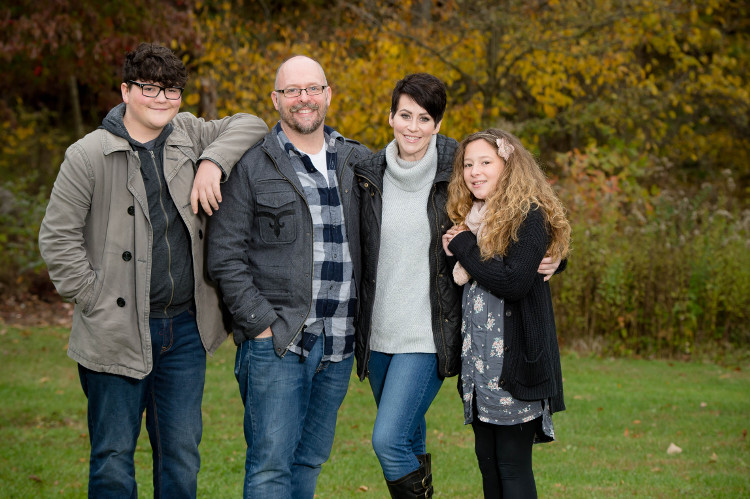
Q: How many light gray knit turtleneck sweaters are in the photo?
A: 1